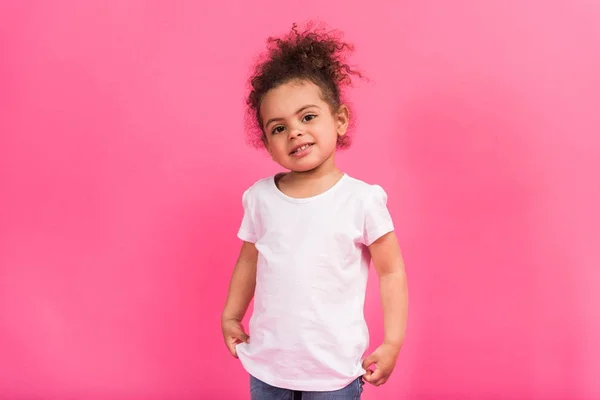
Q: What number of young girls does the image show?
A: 1